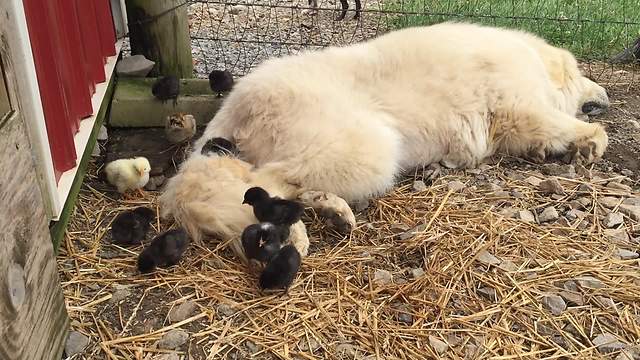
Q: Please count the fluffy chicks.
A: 10